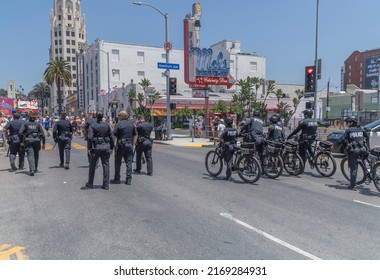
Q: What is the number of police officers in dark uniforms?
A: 12